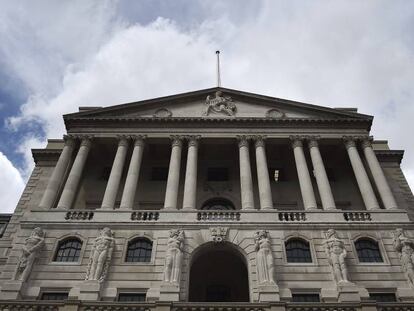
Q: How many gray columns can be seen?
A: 12